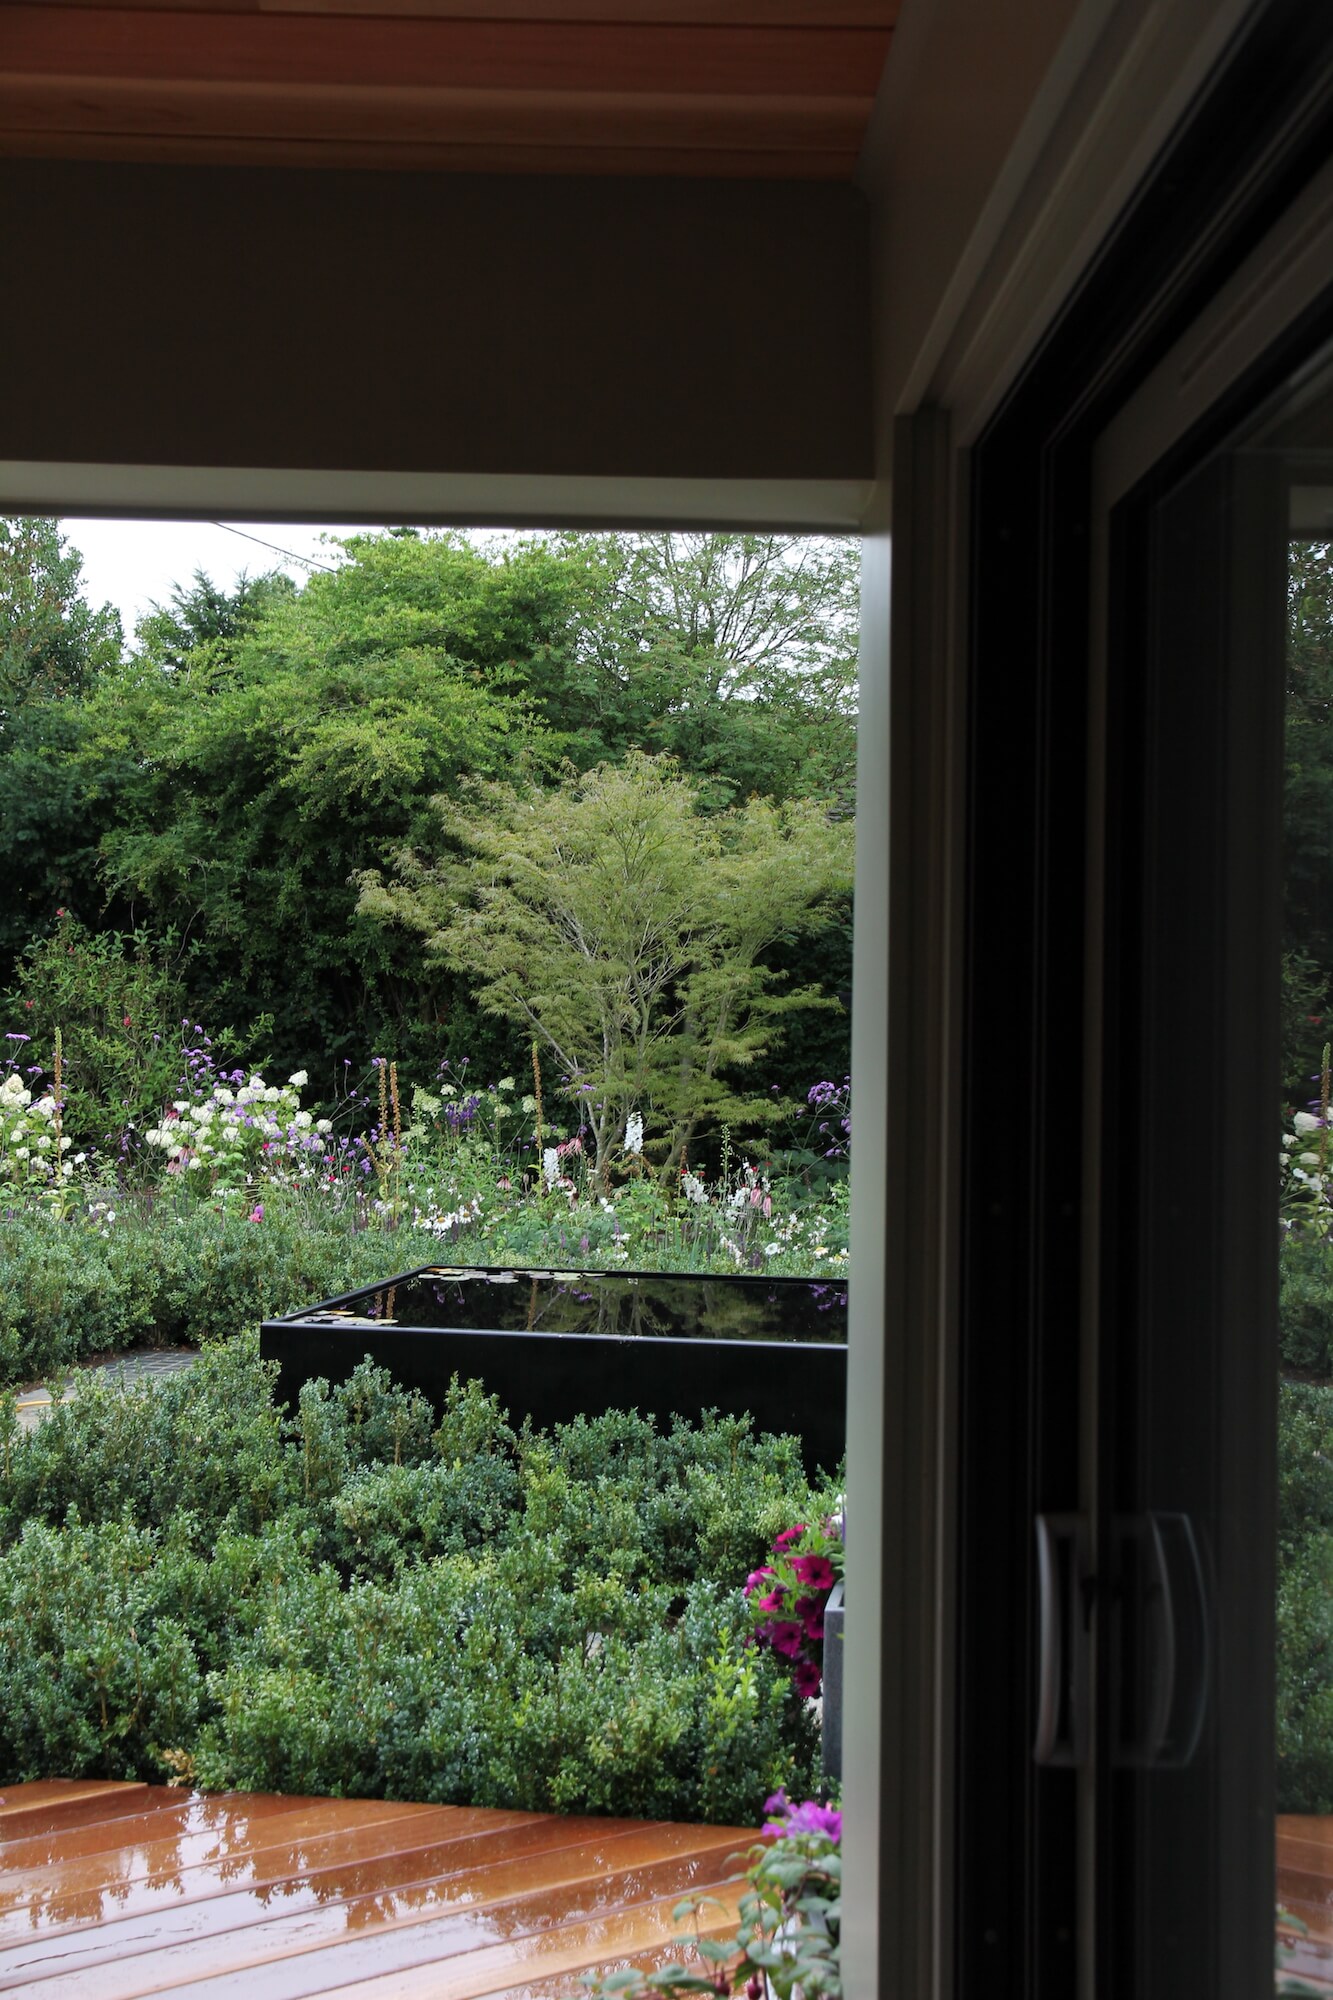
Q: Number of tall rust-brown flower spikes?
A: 4